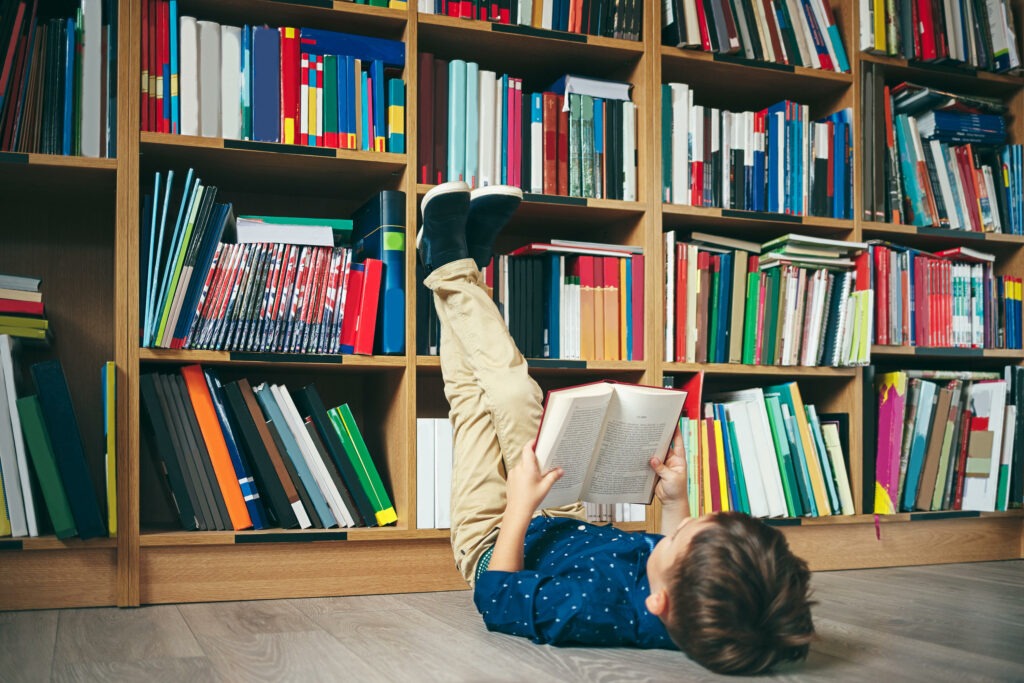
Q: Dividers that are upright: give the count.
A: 4